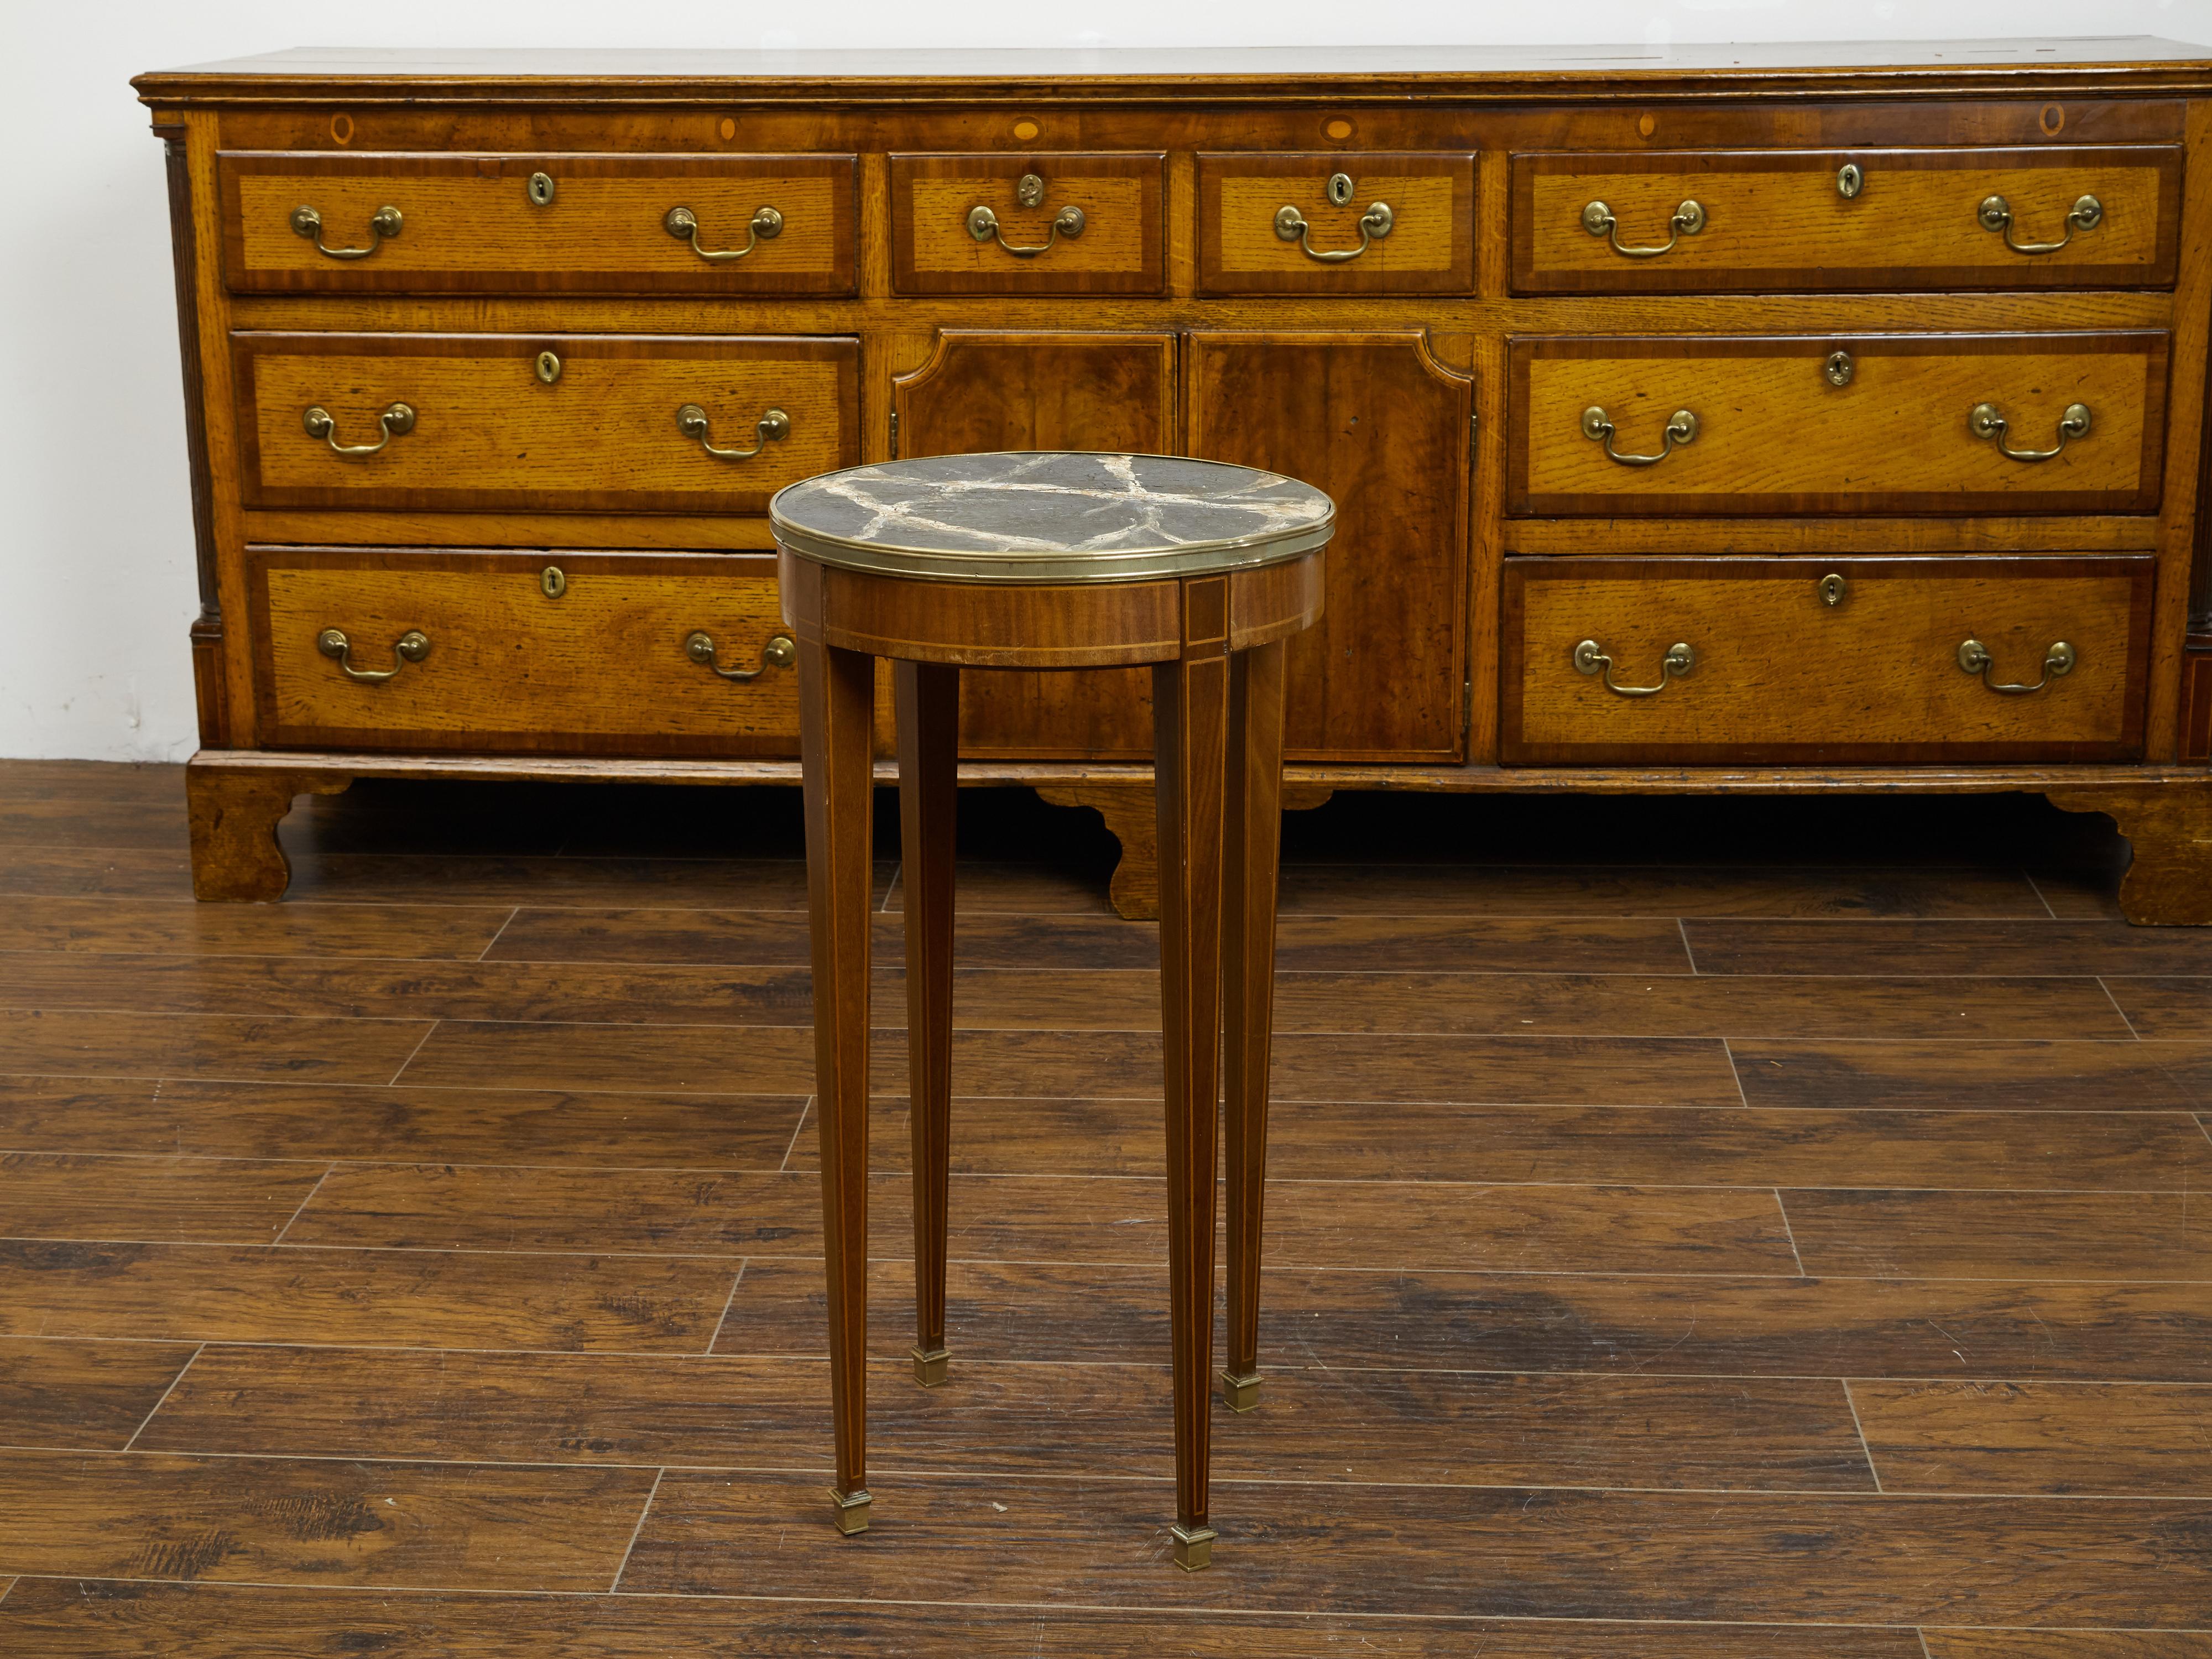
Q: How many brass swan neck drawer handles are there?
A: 14